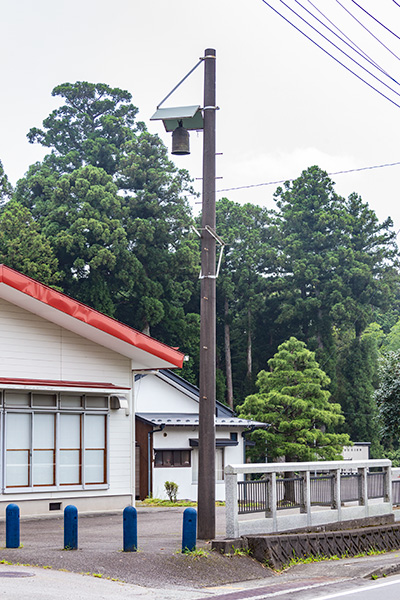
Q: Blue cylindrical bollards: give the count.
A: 4